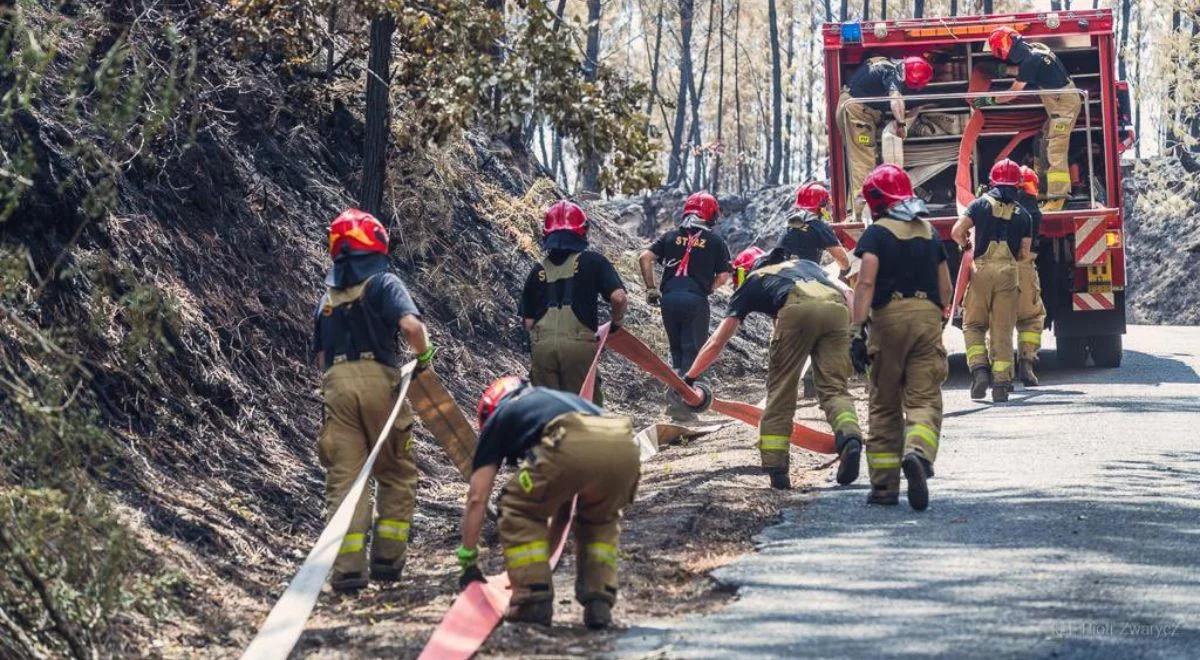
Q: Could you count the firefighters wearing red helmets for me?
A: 11